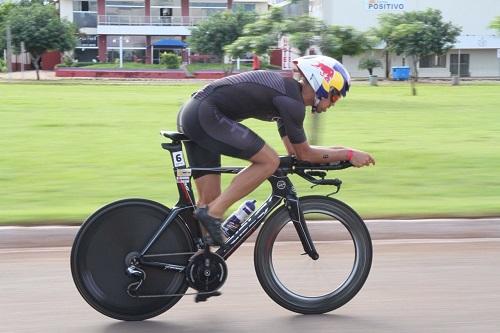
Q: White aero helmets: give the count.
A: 1